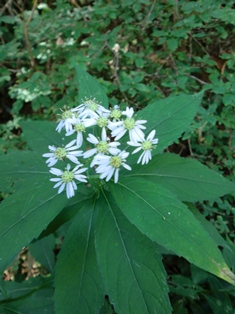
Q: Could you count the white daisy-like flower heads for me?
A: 11